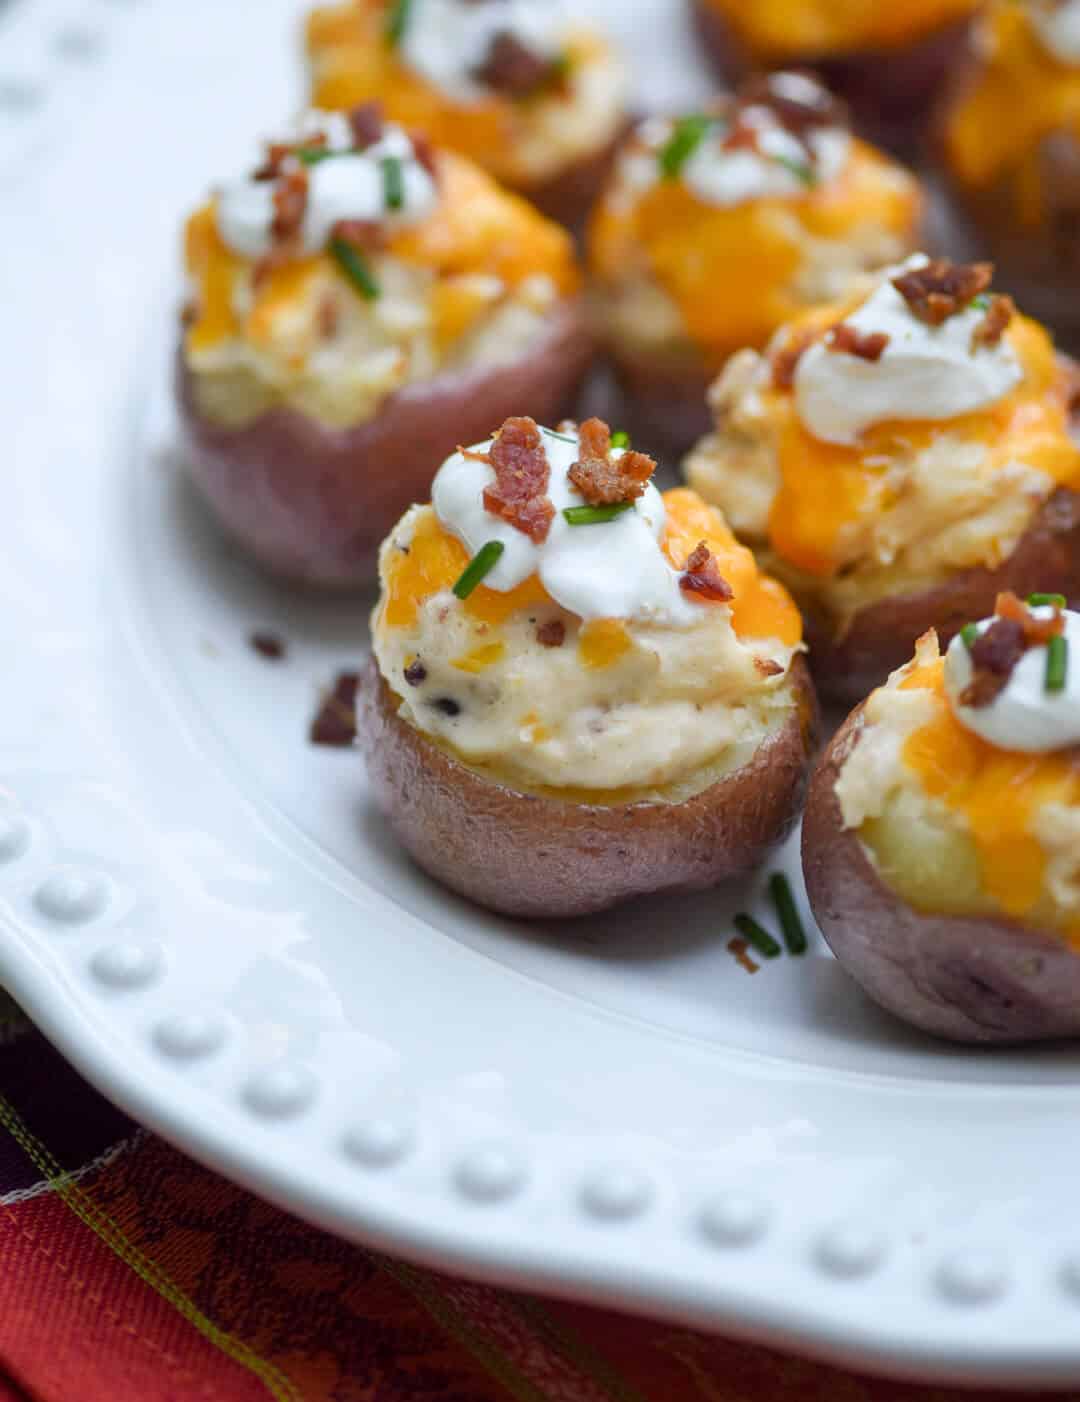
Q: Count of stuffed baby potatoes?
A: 8